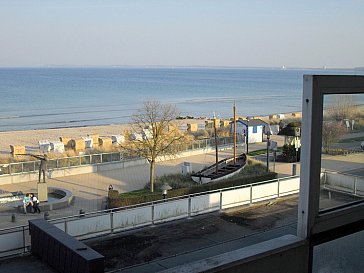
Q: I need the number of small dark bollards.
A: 3